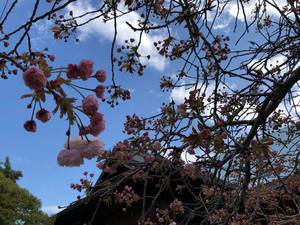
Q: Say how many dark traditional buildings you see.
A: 1